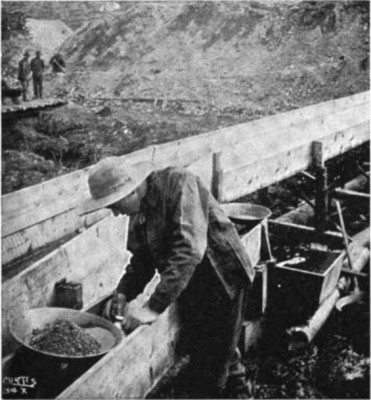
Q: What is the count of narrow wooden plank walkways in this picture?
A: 1